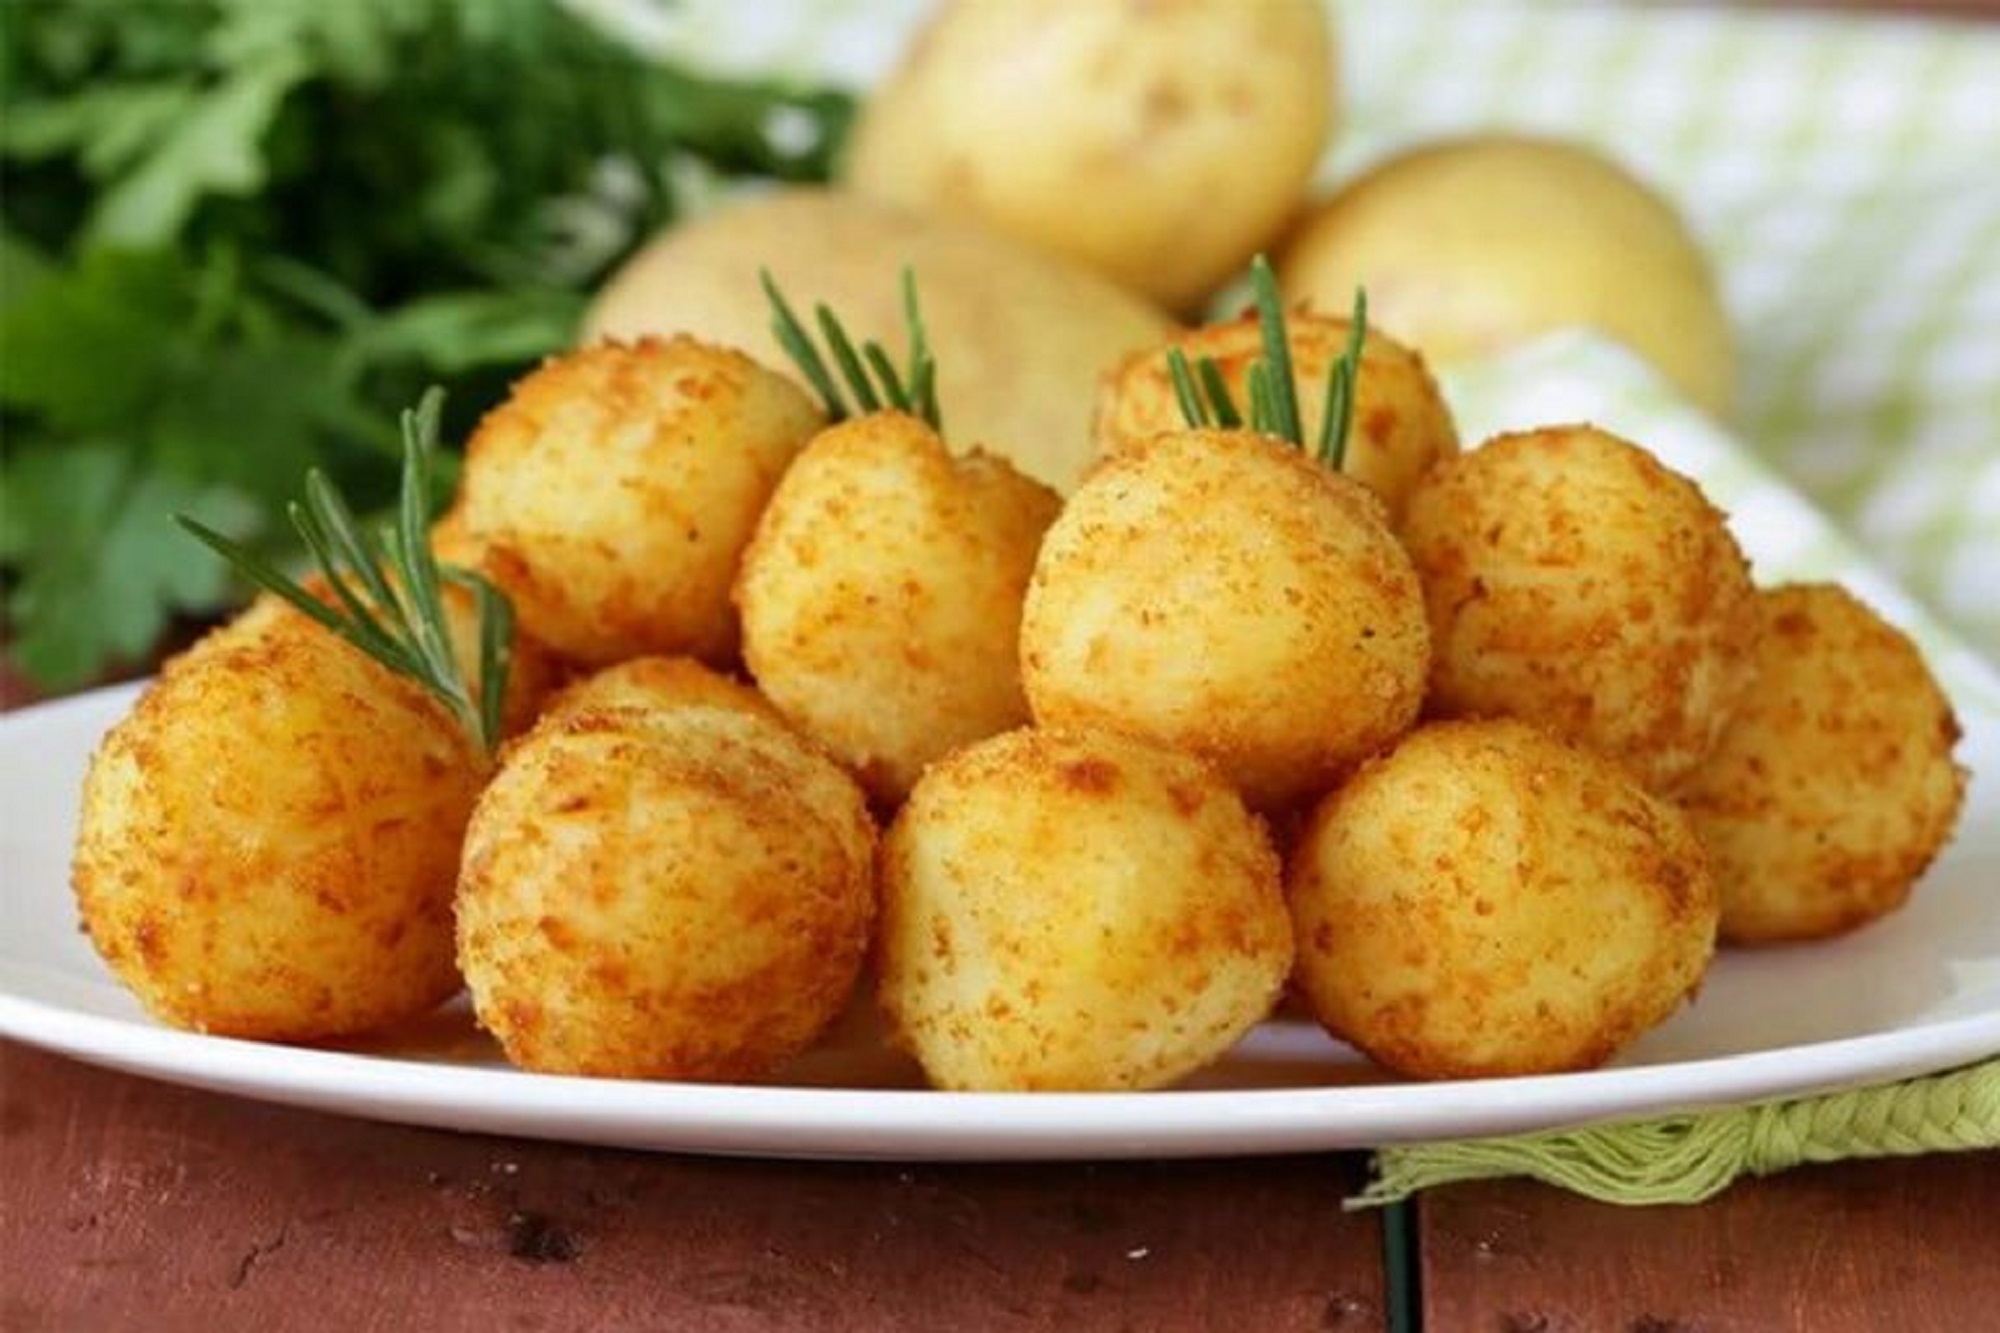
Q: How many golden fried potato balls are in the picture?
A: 12